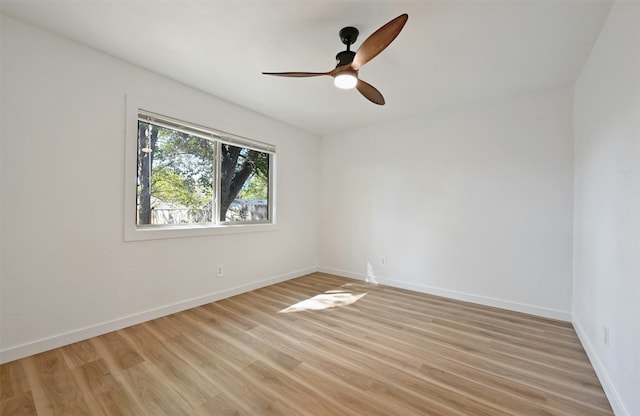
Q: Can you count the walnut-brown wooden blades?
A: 3